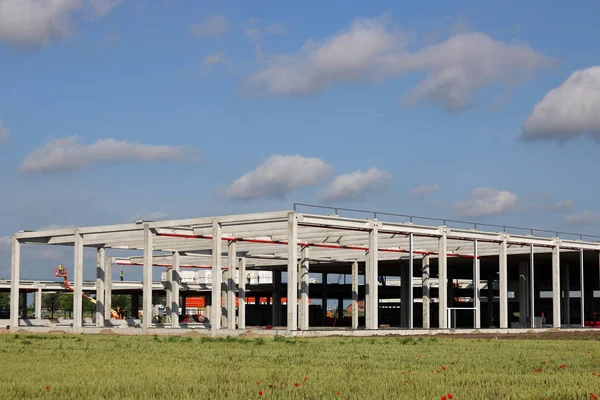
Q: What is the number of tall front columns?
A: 9